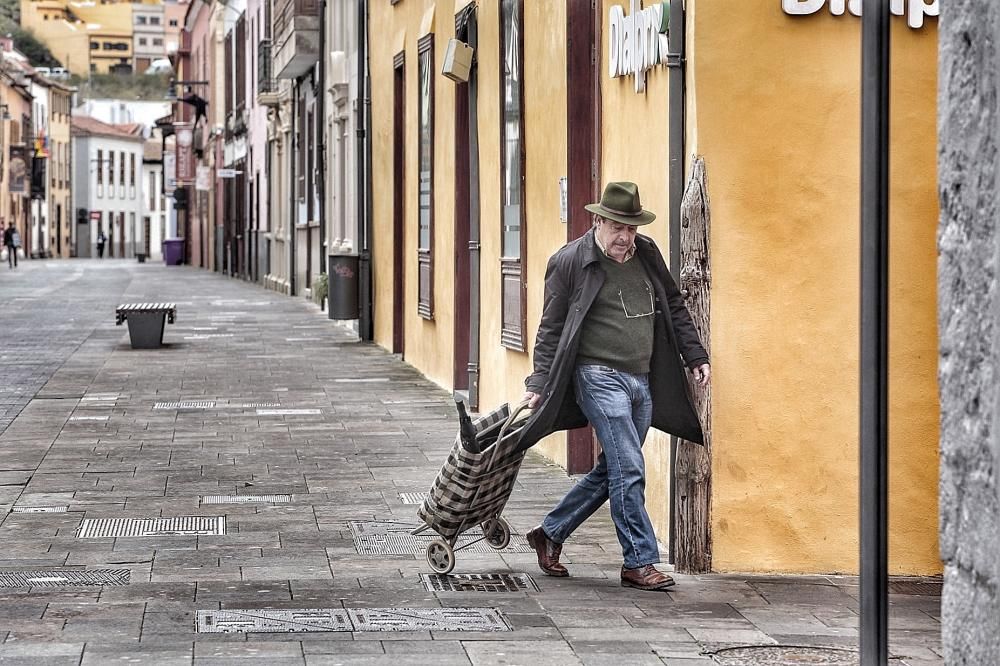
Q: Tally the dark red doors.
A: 3